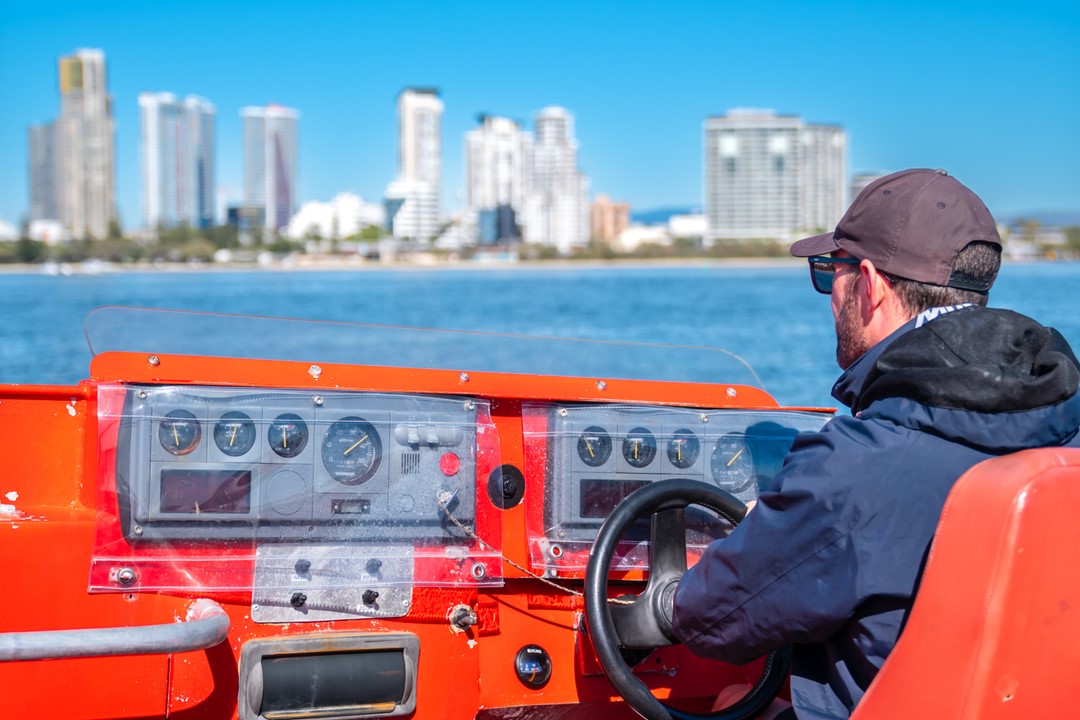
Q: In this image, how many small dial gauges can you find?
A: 6